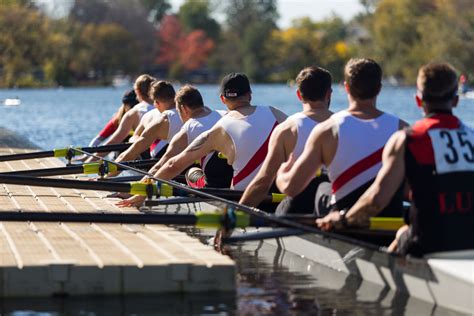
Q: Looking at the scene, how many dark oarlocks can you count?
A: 4